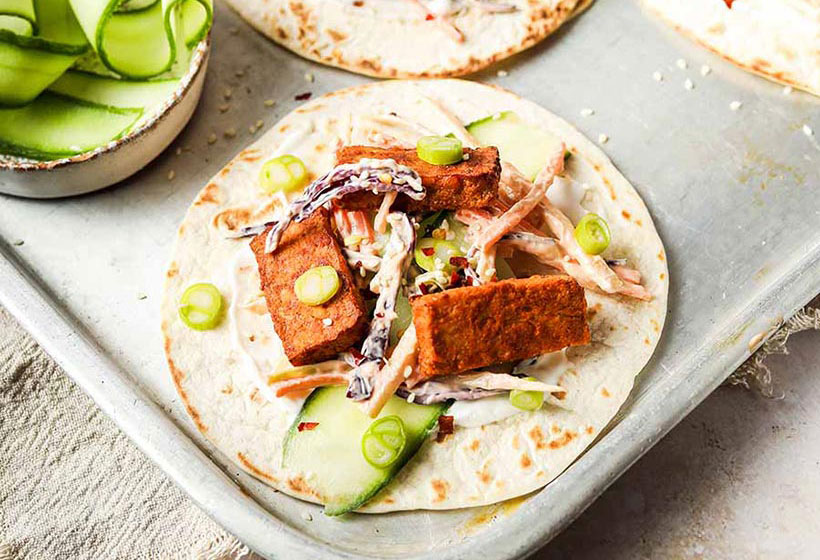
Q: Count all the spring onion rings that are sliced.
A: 8